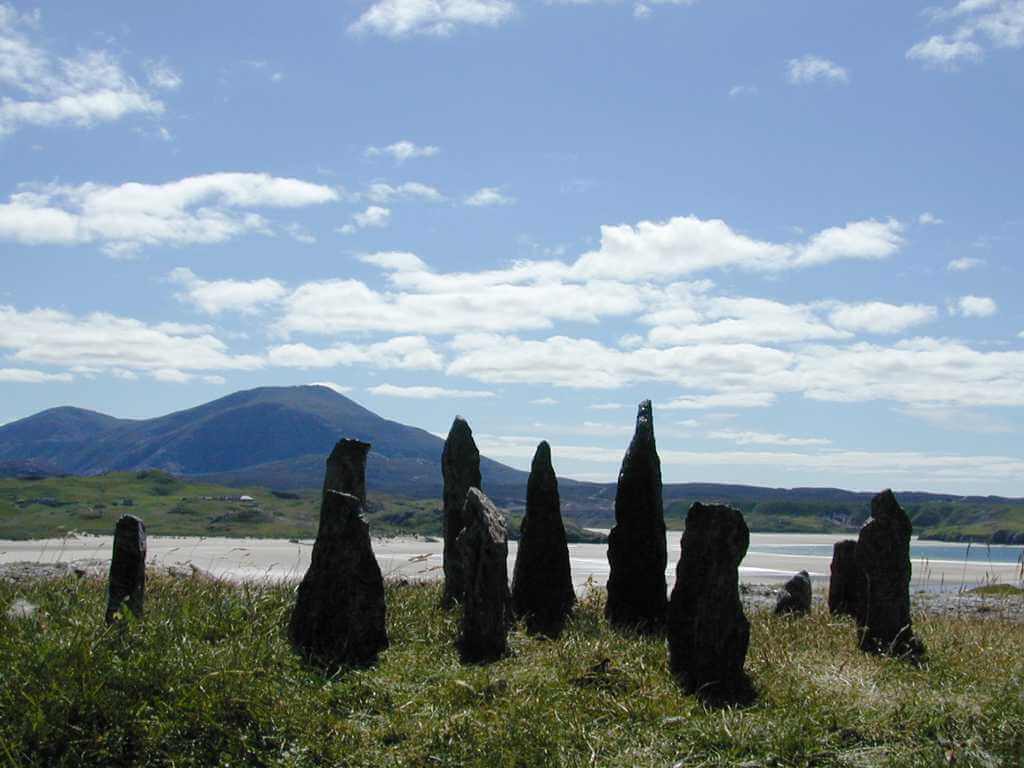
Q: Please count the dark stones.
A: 11